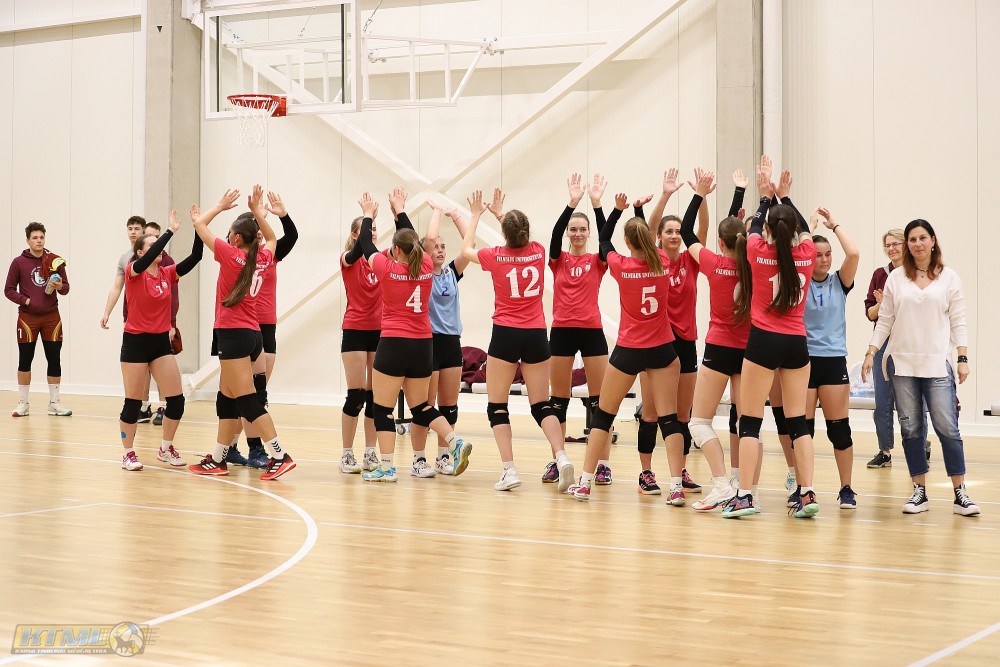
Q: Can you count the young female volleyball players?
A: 14